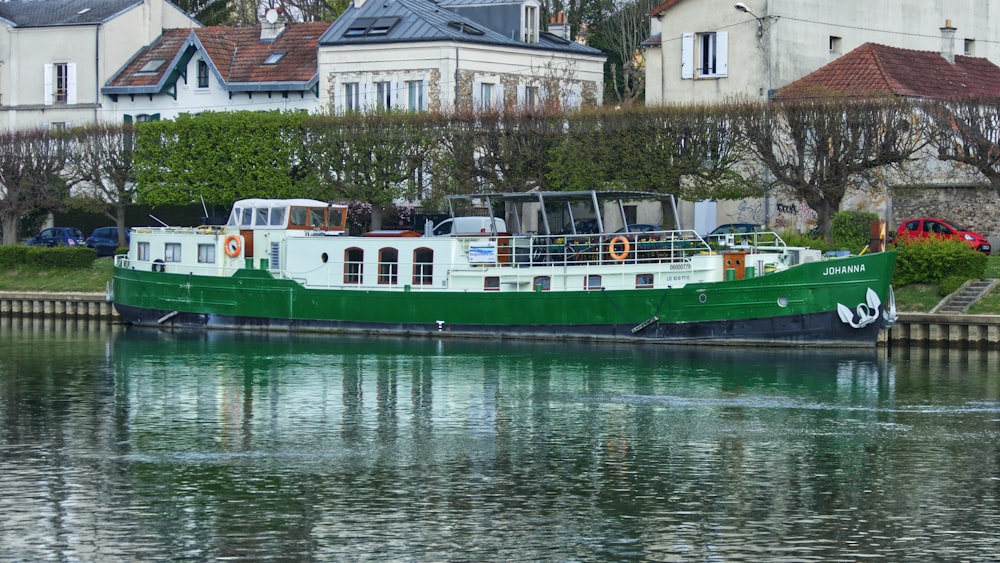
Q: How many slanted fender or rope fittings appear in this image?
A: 2